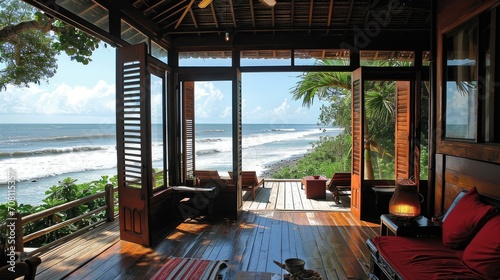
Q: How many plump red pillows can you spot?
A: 2